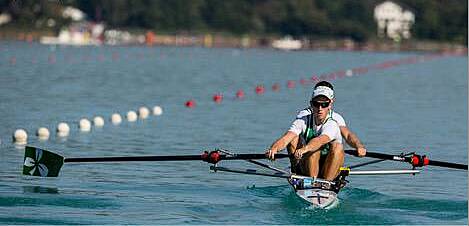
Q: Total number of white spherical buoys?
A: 9